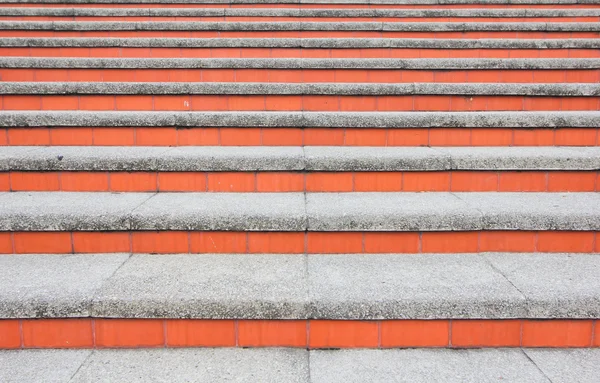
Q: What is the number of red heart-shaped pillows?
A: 0